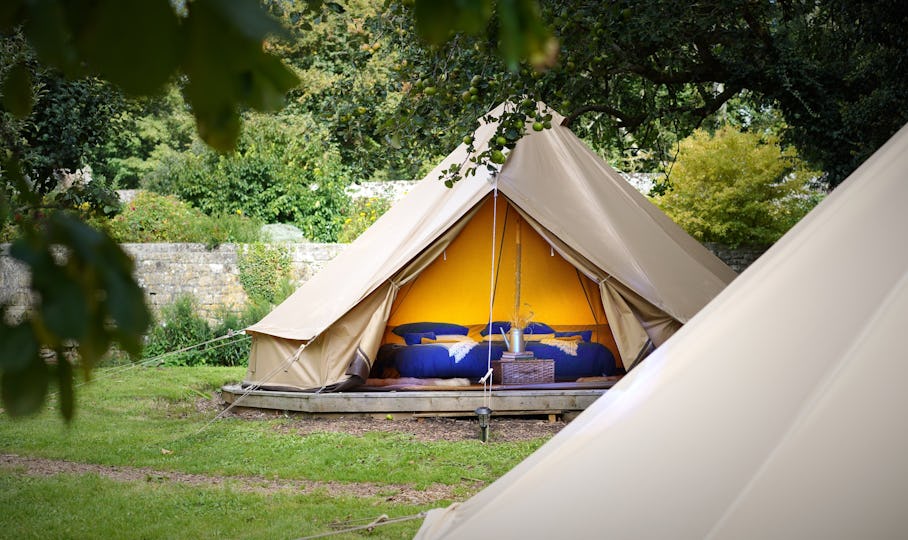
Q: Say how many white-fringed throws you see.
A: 2